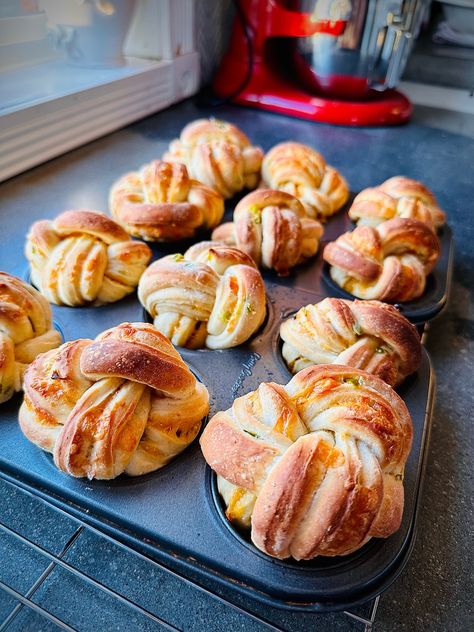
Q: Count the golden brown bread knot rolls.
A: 12